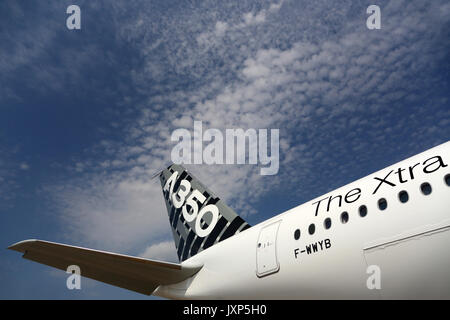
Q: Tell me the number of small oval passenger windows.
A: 9